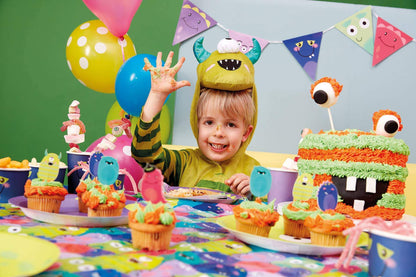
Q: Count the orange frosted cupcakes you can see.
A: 7